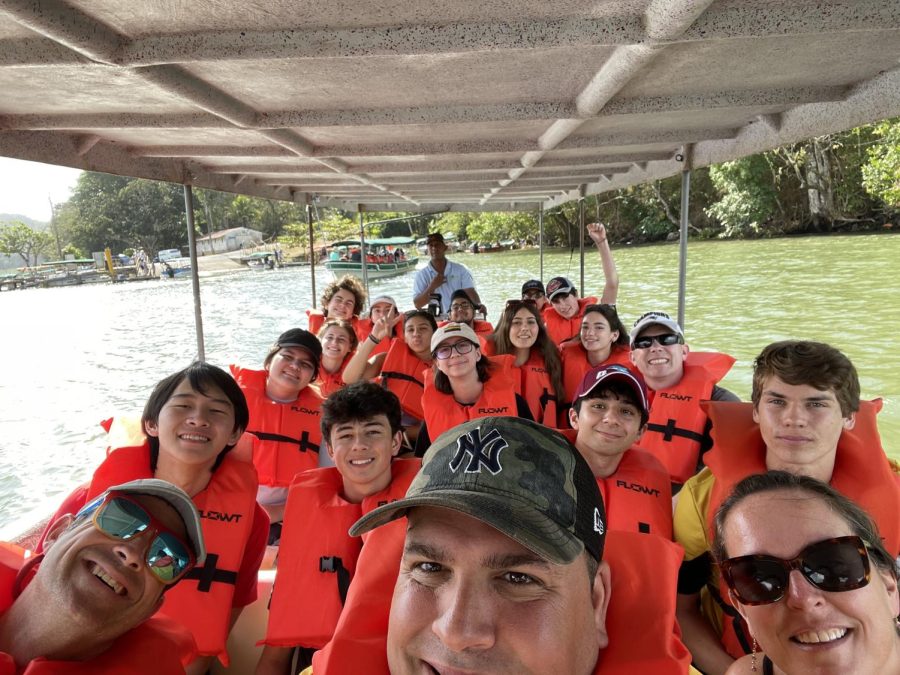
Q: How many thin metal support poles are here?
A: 6